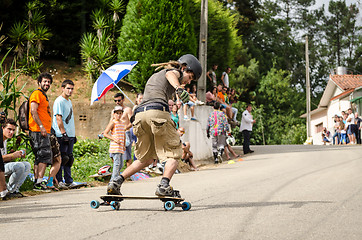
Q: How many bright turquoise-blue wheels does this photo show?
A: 4